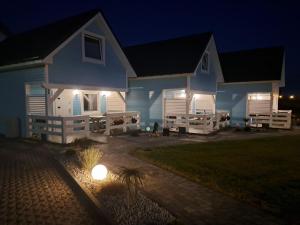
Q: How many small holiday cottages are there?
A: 3